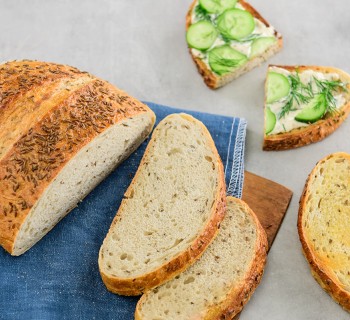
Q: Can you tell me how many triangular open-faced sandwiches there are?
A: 2